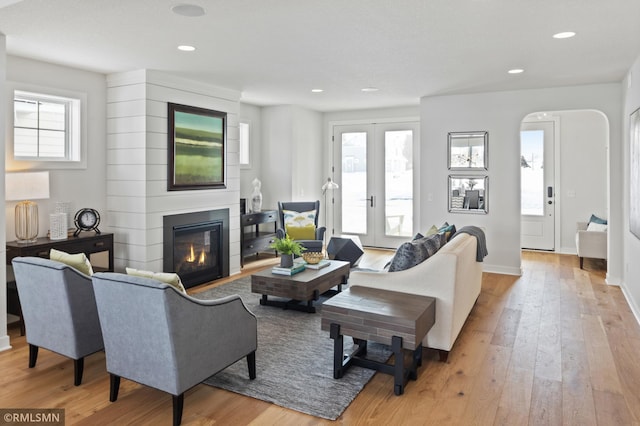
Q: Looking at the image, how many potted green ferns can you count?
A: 1